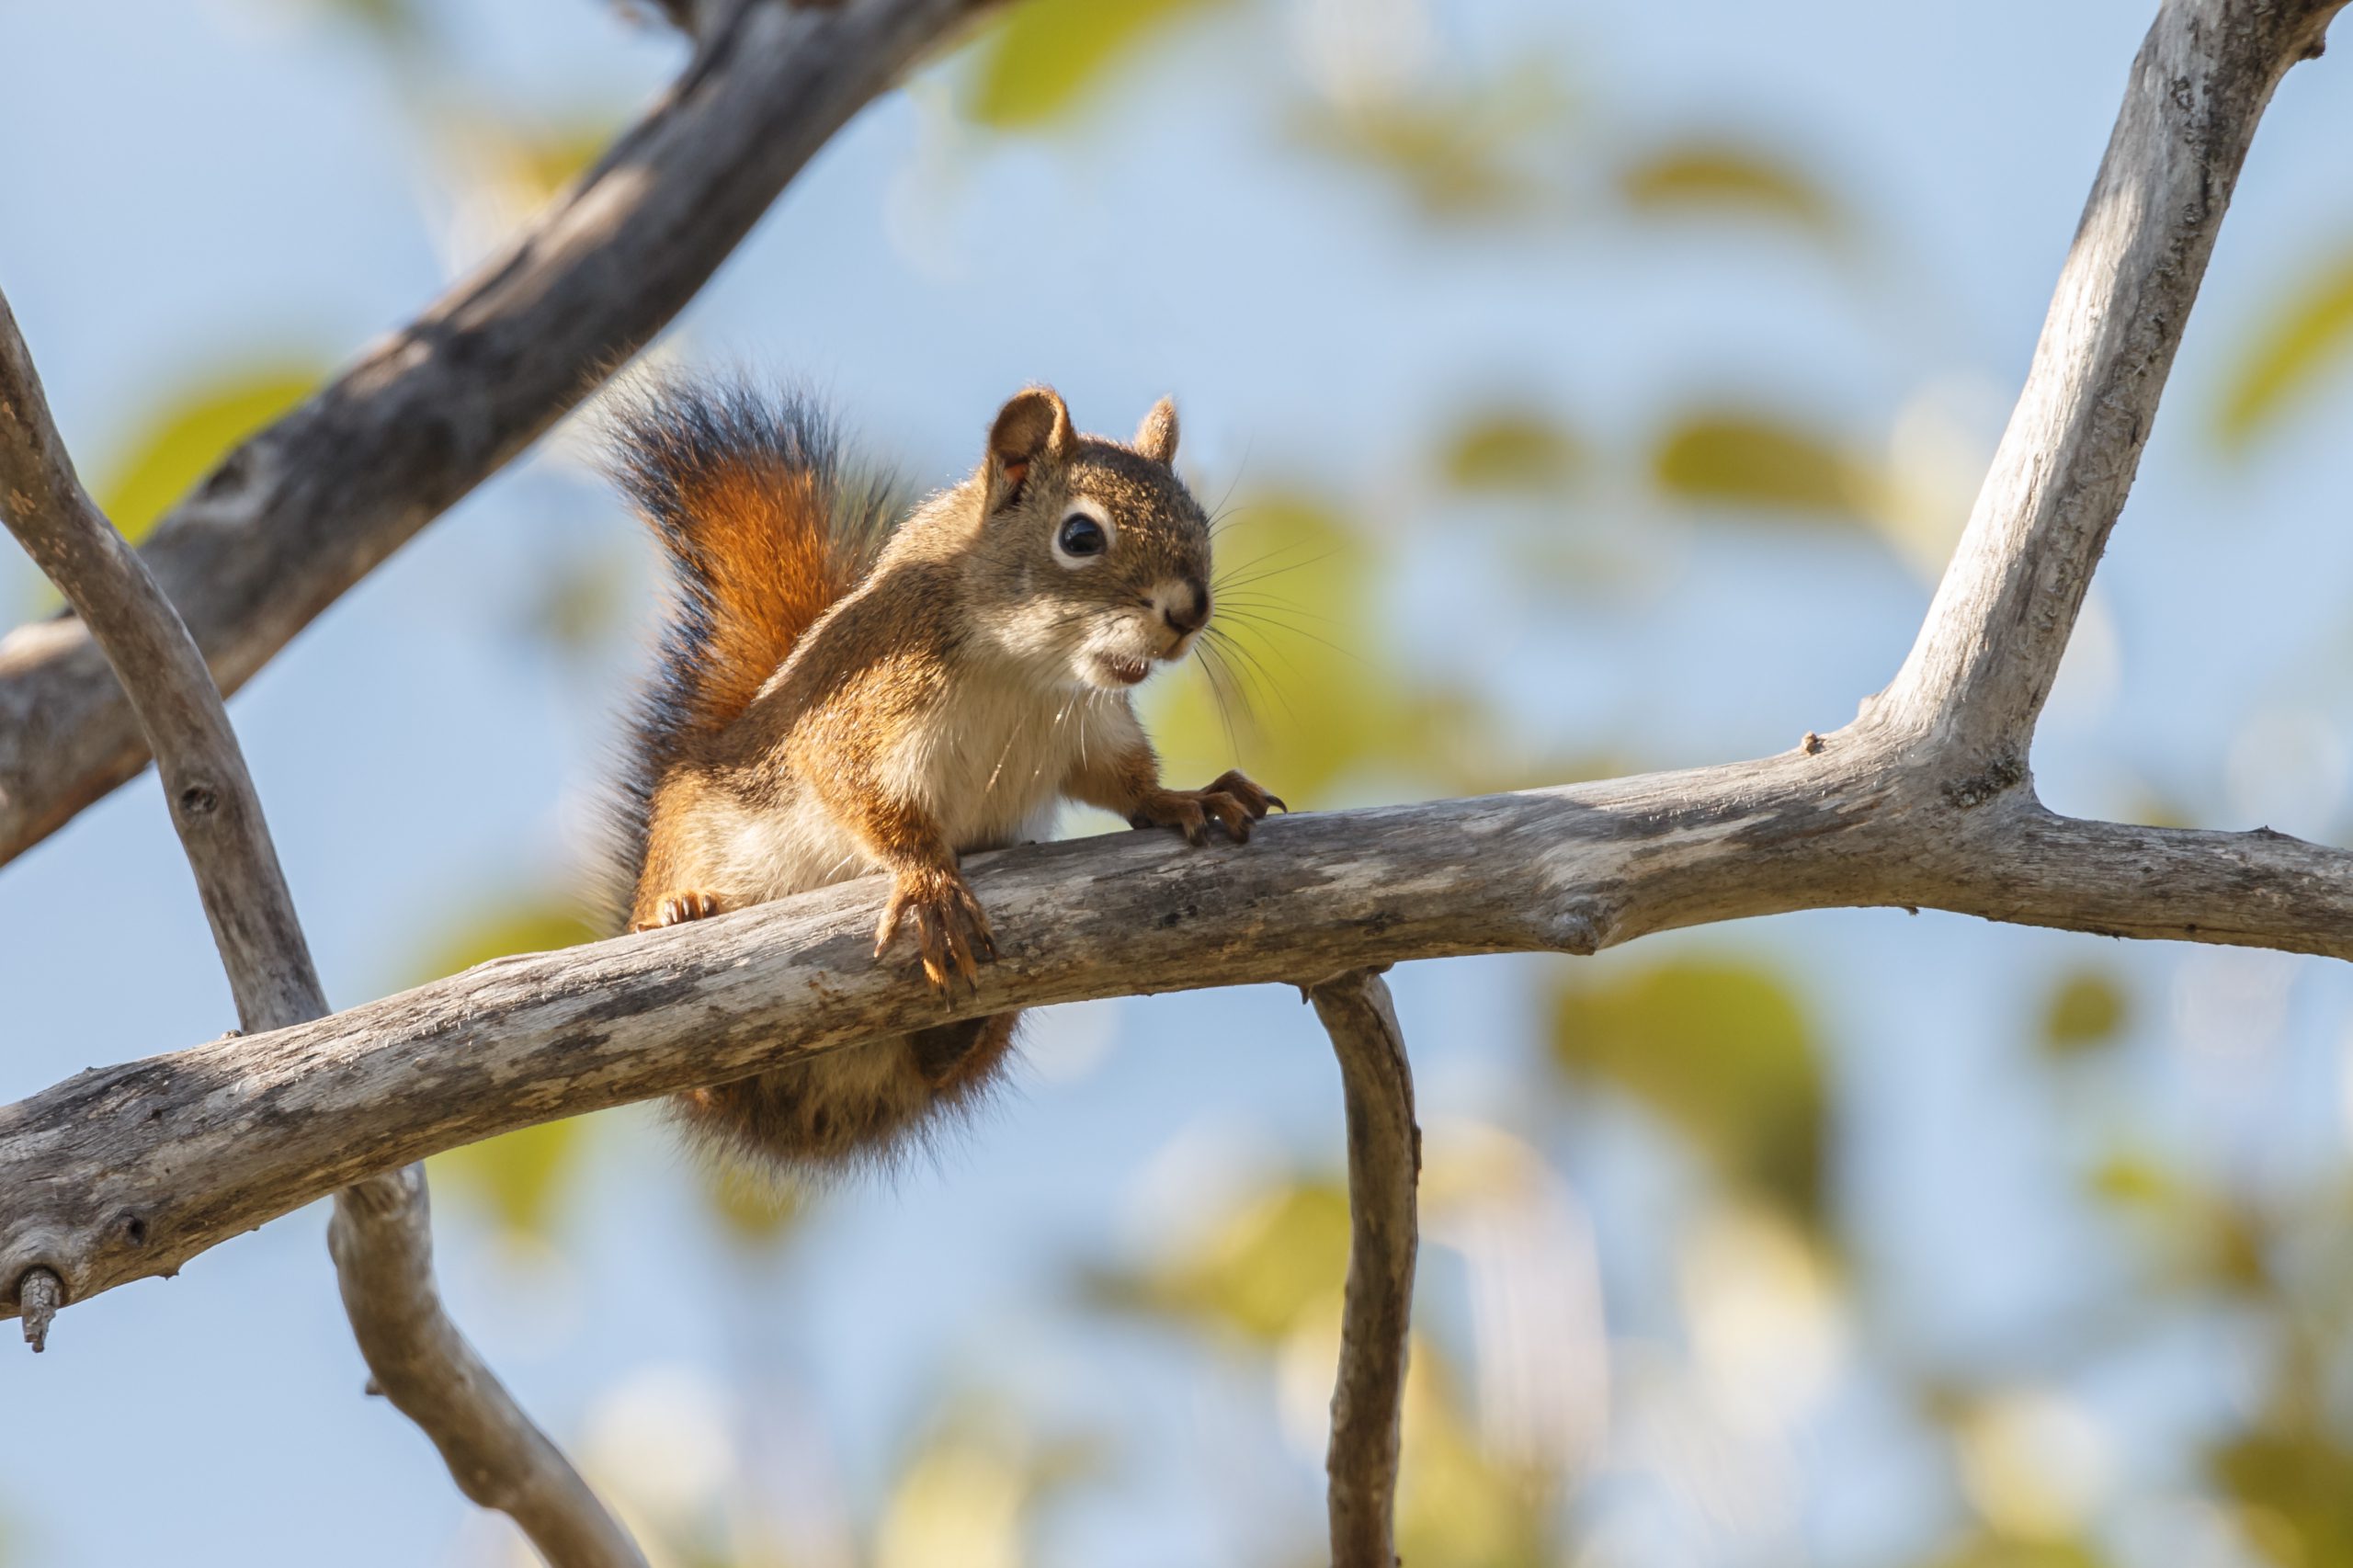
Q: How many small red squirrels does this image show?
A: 1